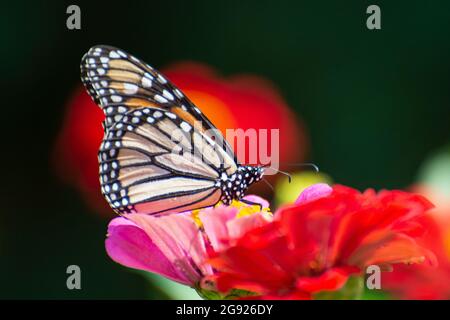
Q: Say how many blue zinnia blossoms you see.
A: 0